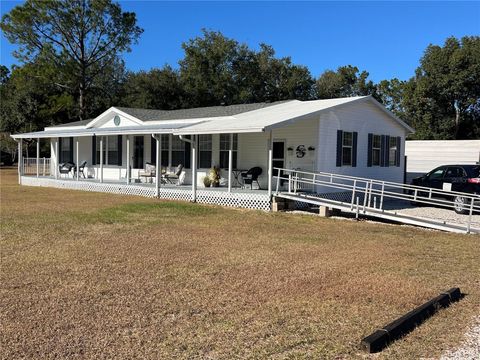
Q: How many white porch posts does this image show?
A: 10